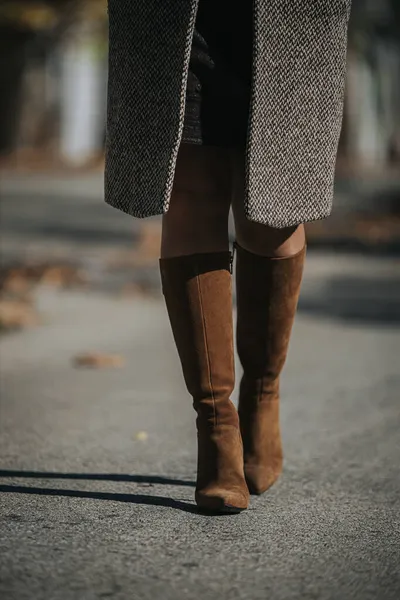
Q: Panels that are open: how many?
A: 2